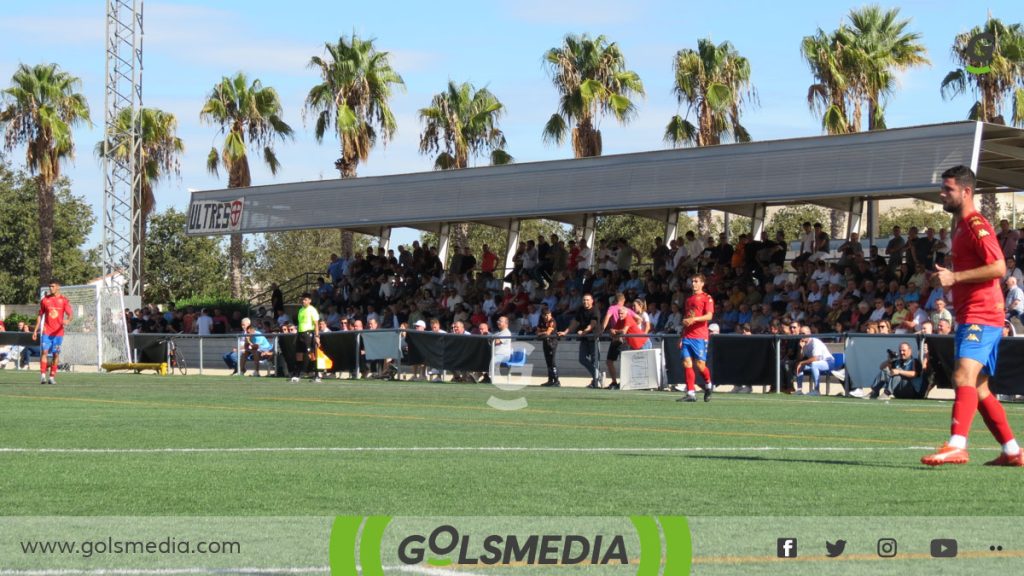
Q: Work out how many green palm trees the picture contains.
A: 10